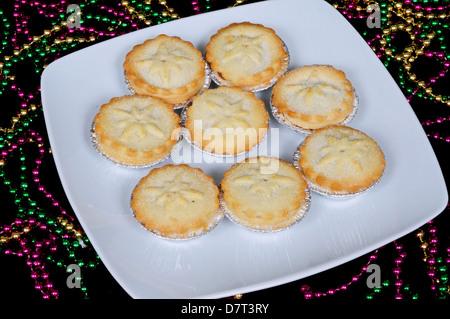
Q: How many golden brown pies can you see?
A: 8